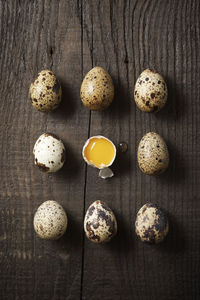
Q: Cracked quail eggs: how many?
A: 1